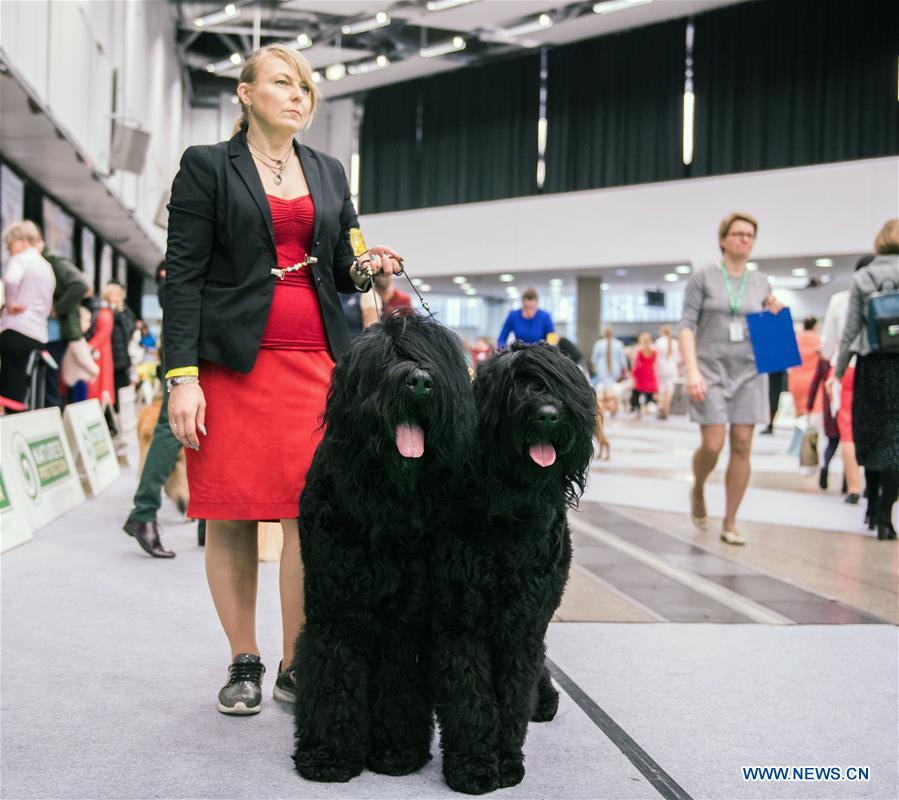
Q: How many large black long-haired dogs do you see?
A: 2